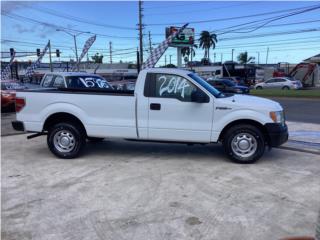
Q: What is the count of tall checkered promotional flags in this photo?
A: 4